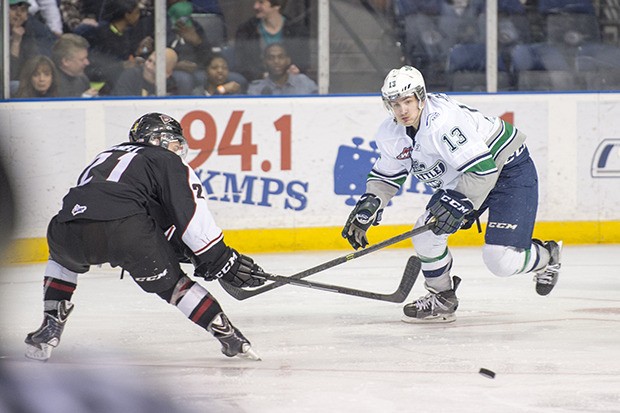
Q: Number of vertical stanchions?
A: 4